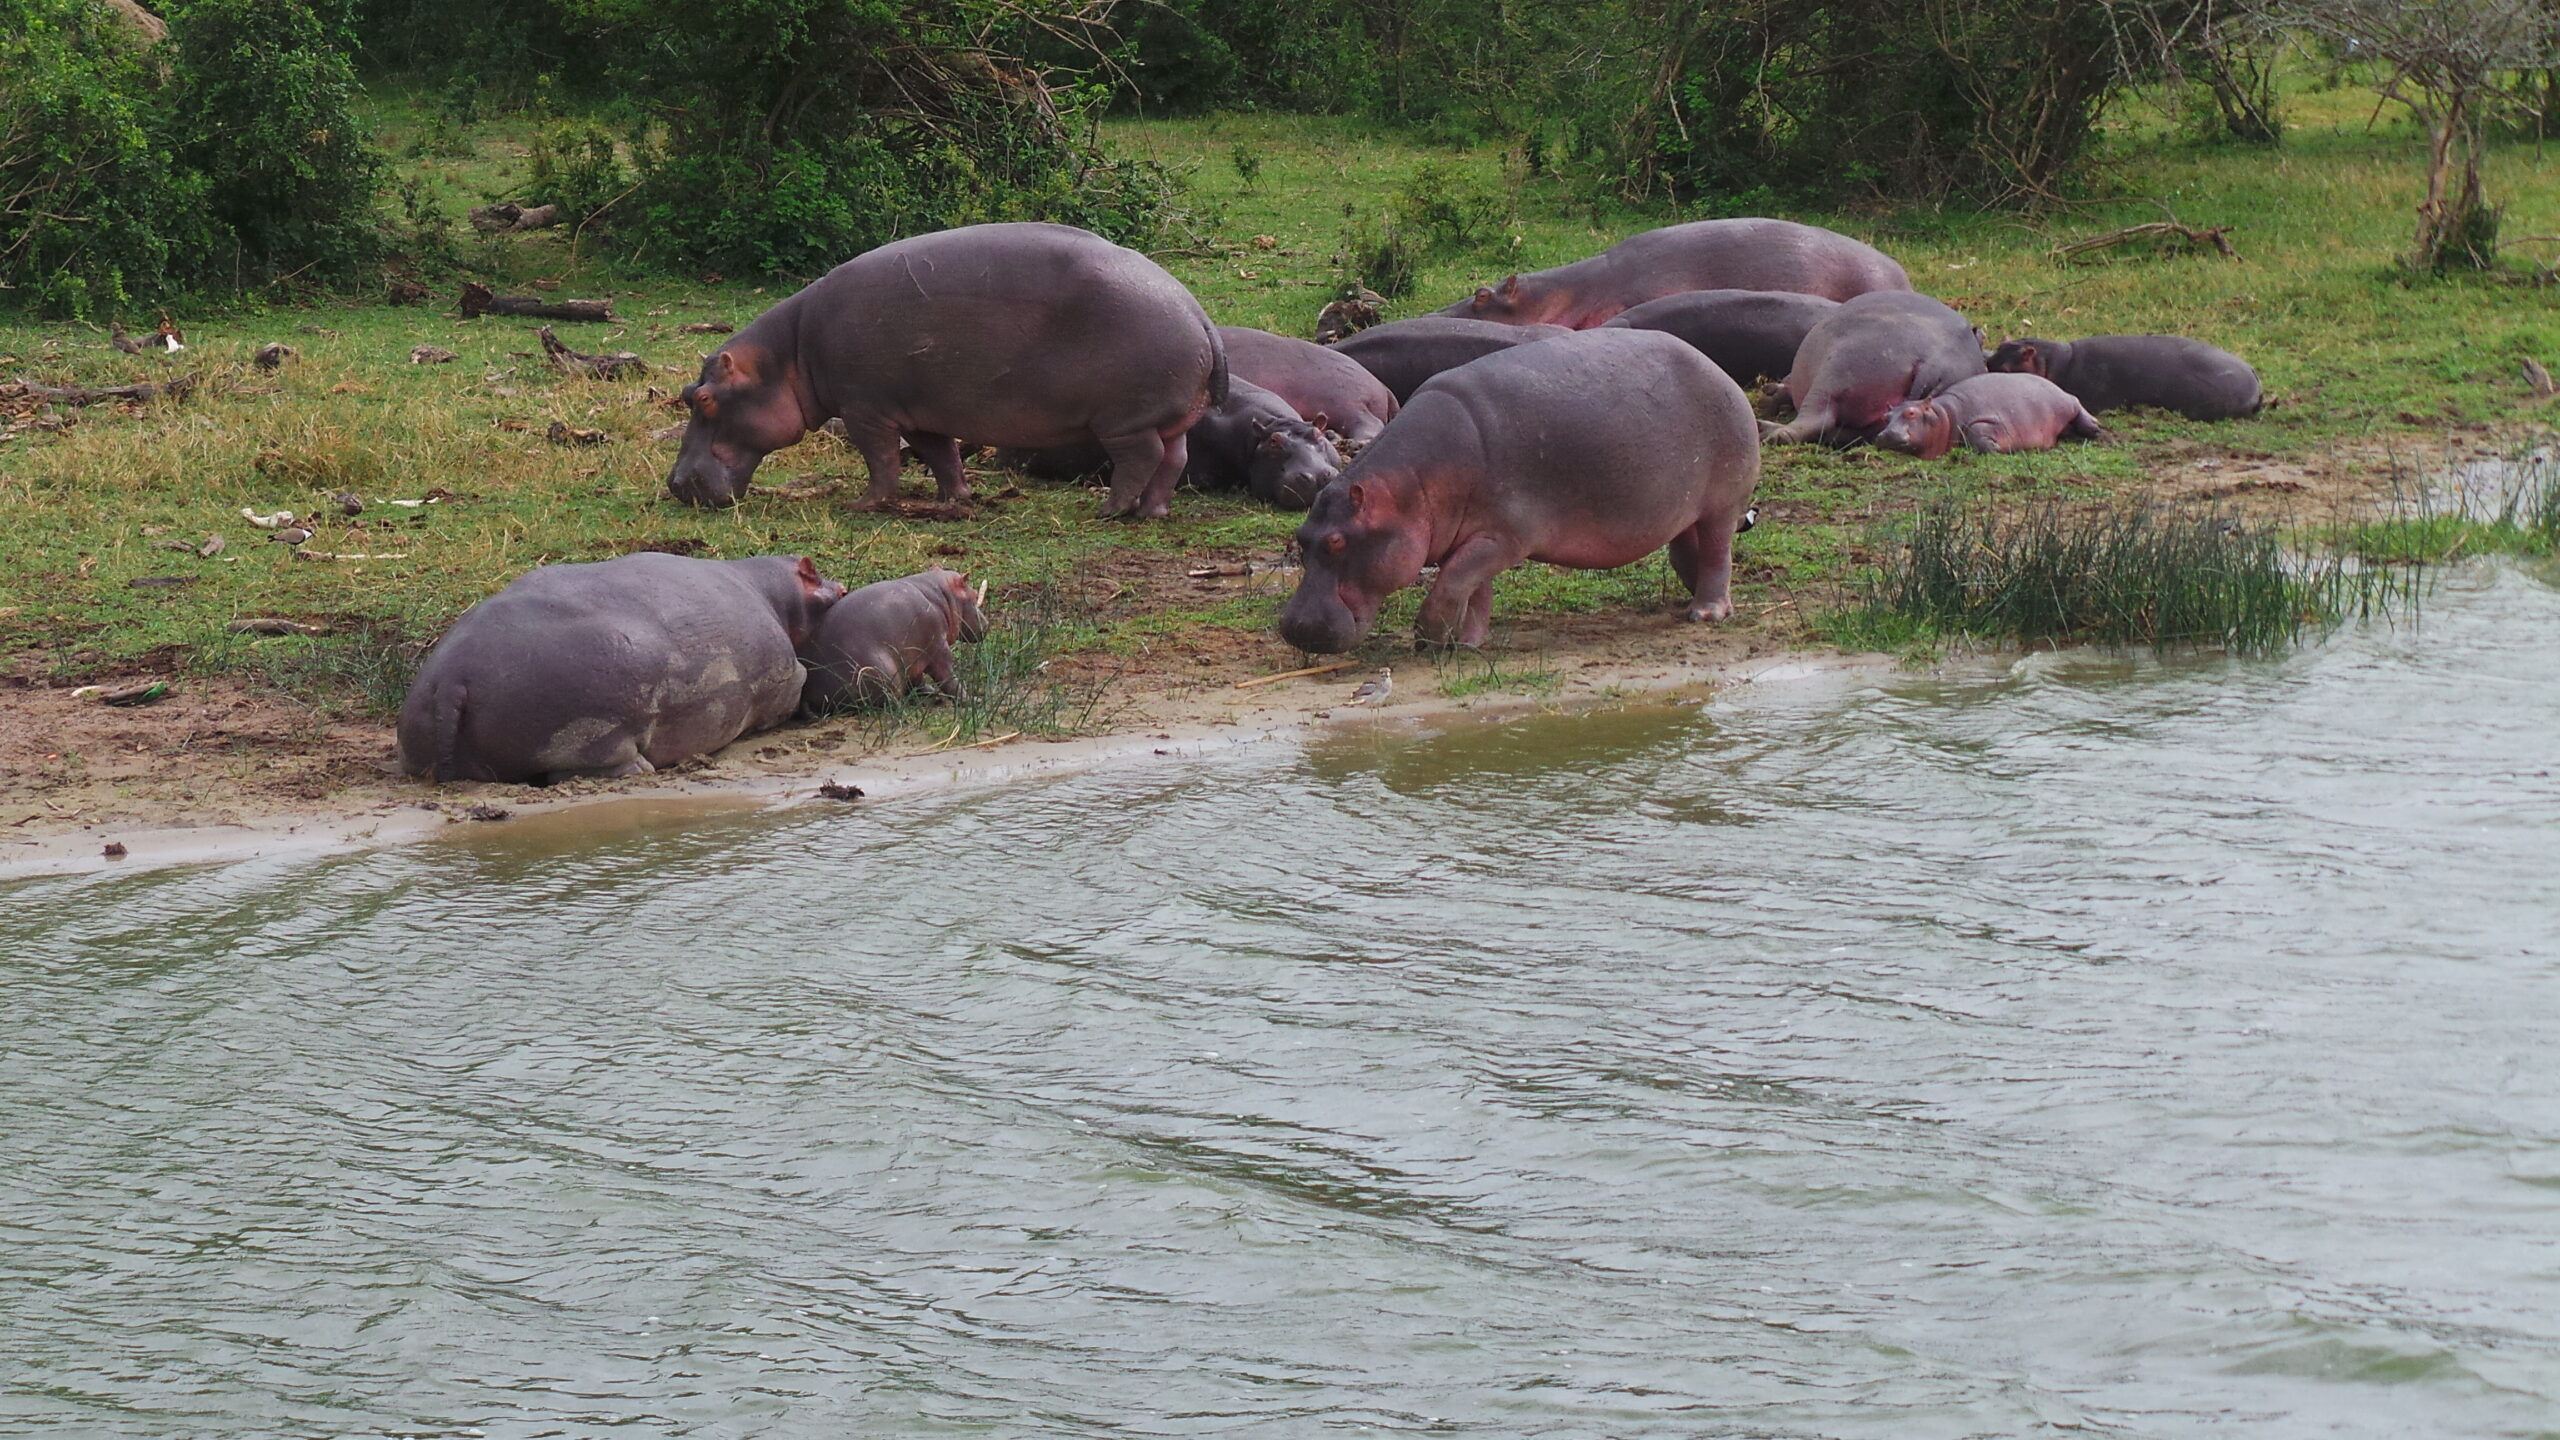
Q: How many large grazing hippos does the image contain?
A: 2